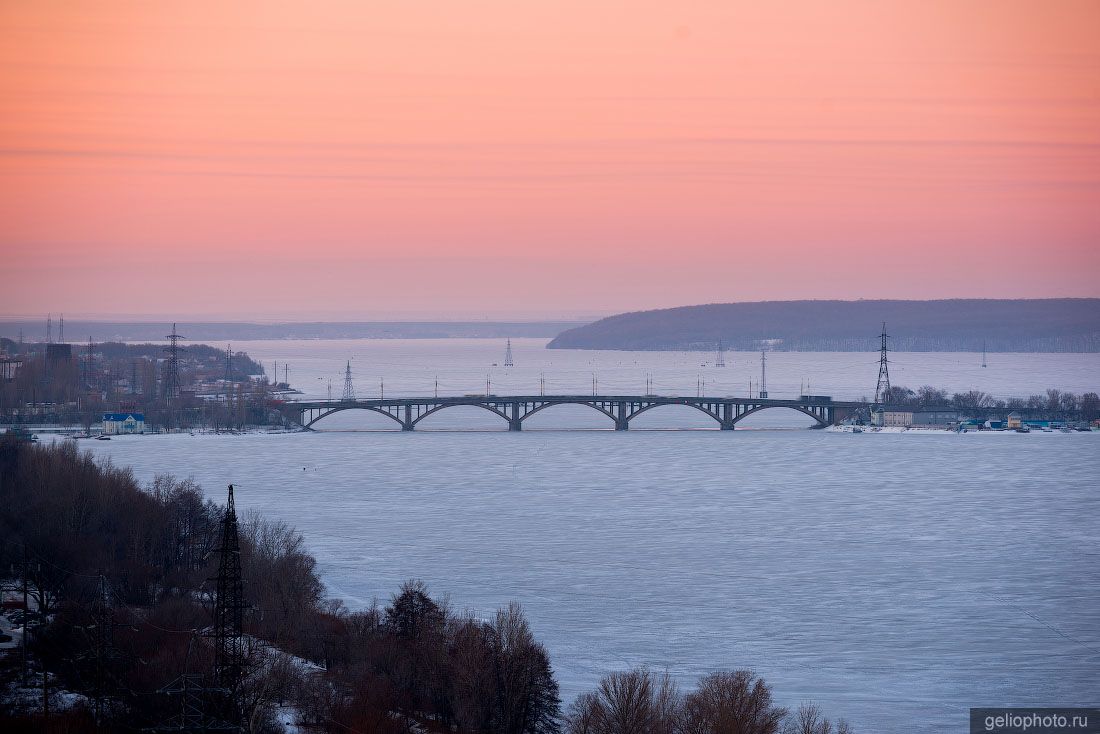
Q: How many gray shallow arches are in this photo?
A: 5